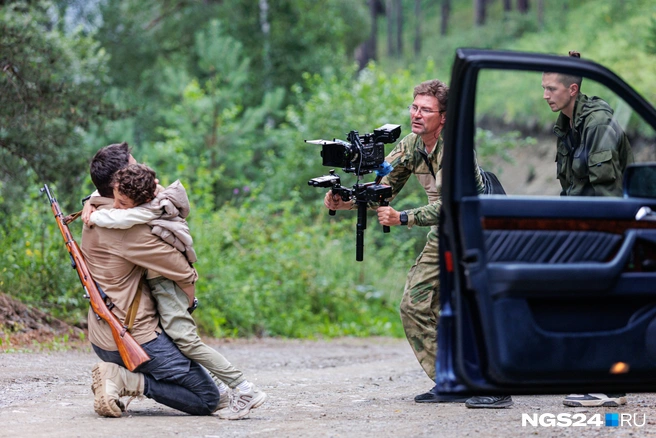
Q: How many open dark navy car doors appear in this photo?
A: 1